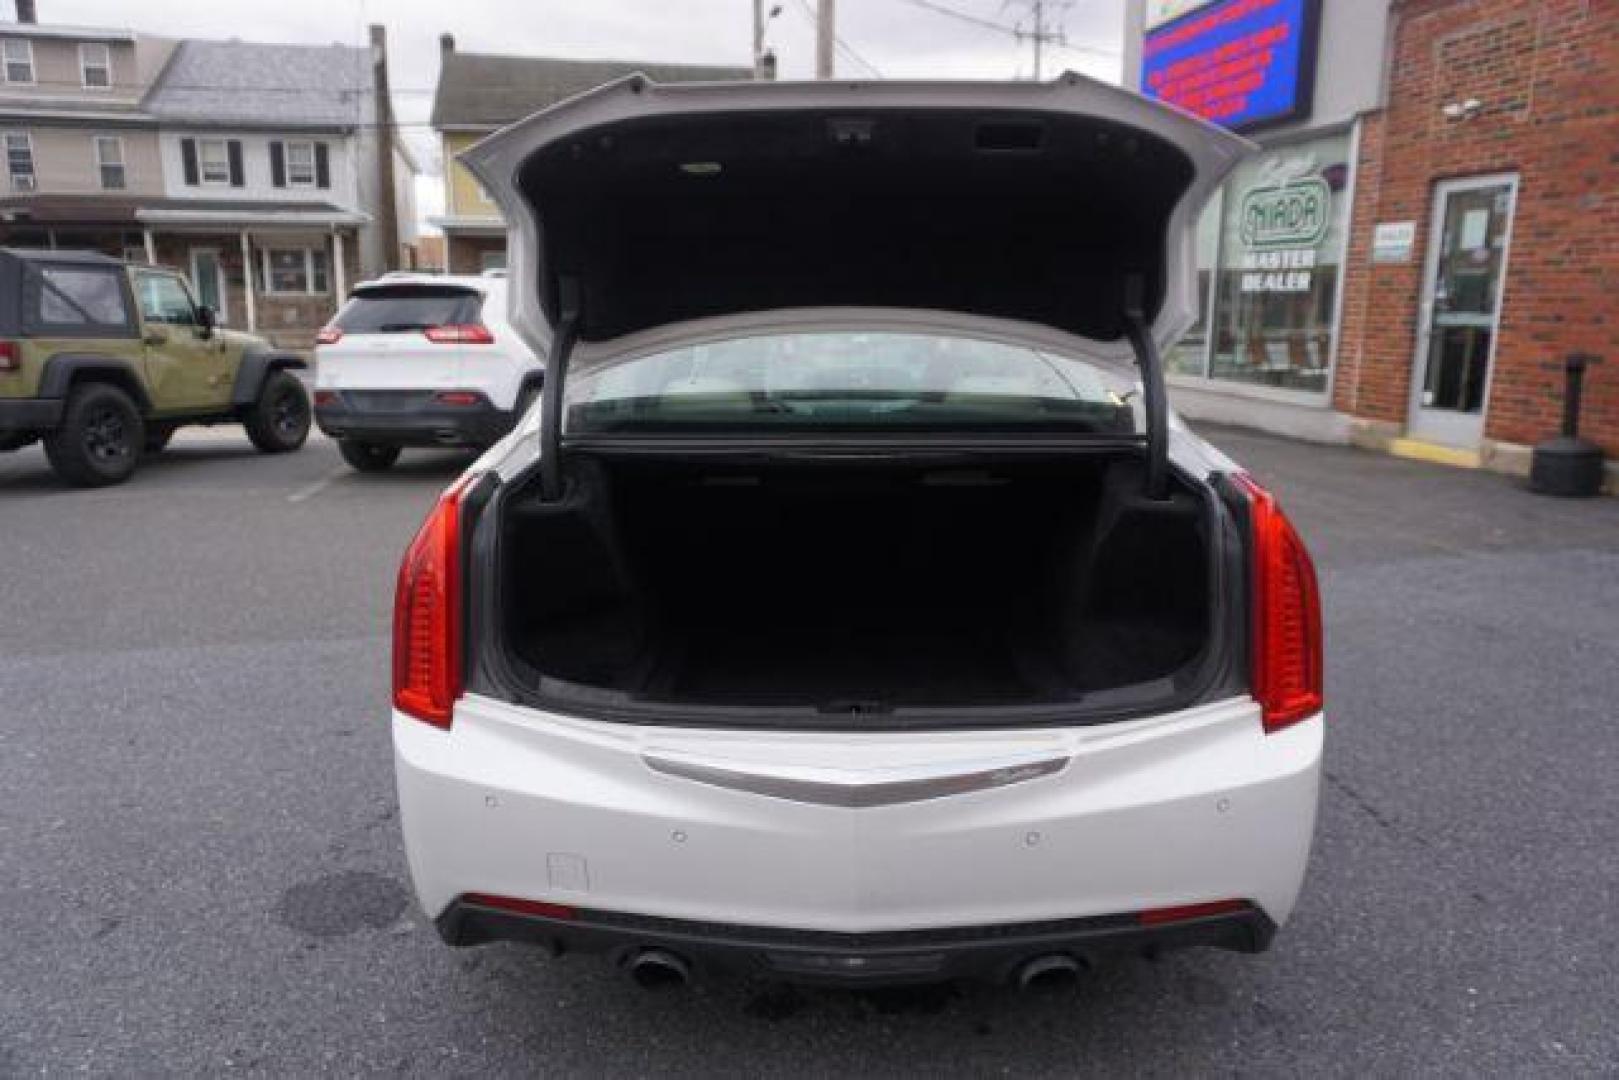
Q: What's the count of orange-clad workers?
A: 0